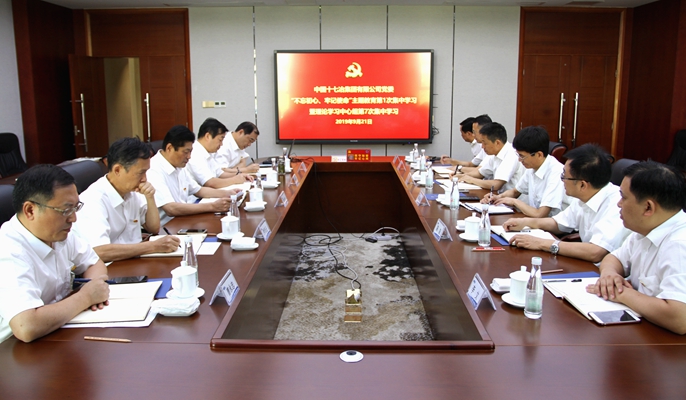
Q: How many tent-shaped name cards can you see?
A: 11